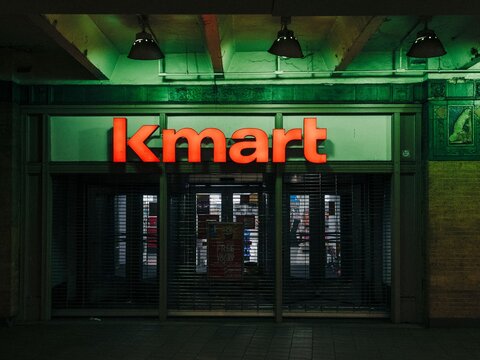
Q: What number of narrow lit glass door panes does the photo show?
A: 6